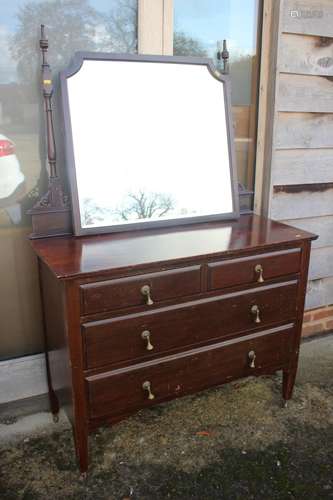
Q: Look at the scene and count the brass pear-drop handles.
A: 6